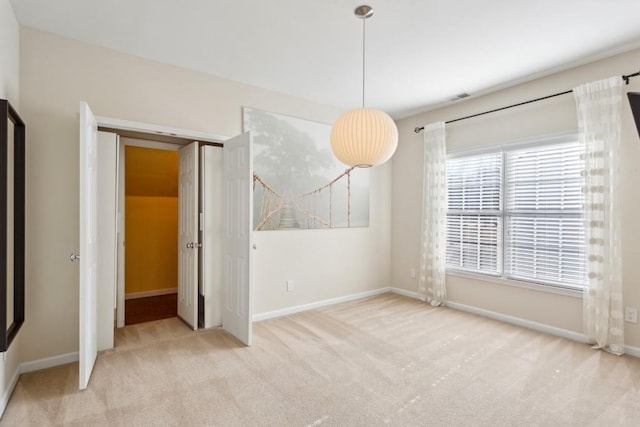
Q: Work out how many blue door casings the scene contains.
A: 0